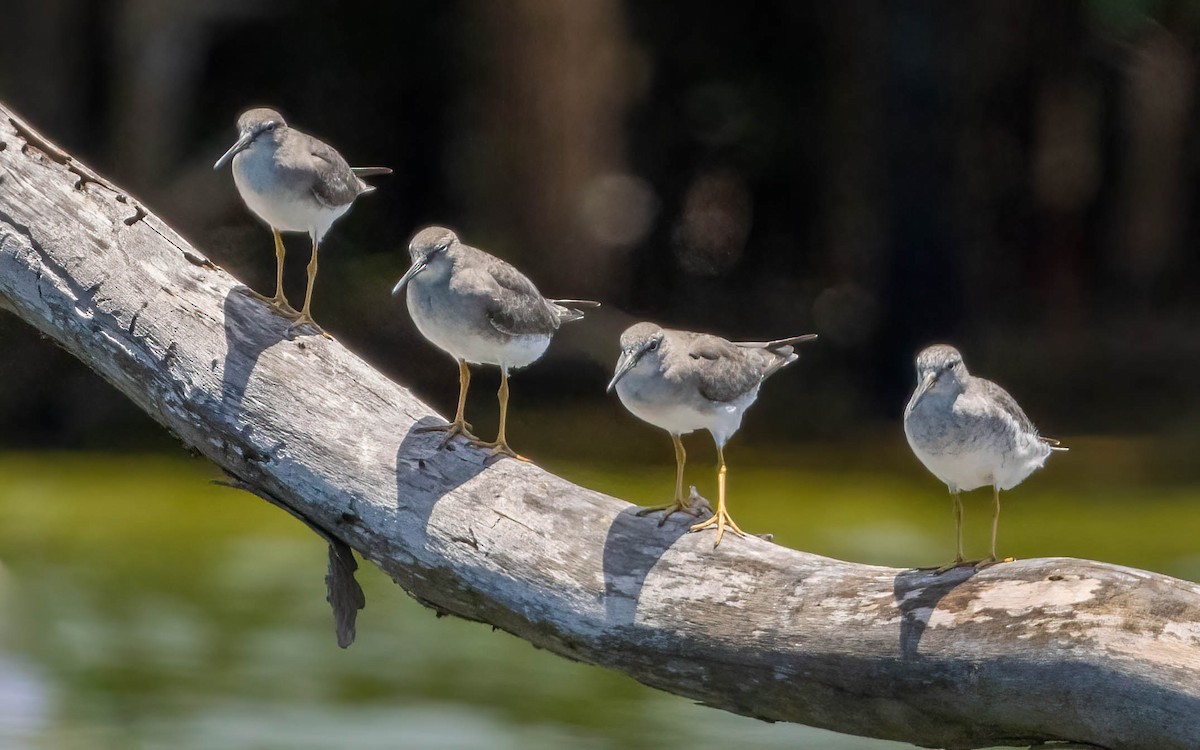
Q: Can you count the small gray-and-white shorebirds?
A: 4